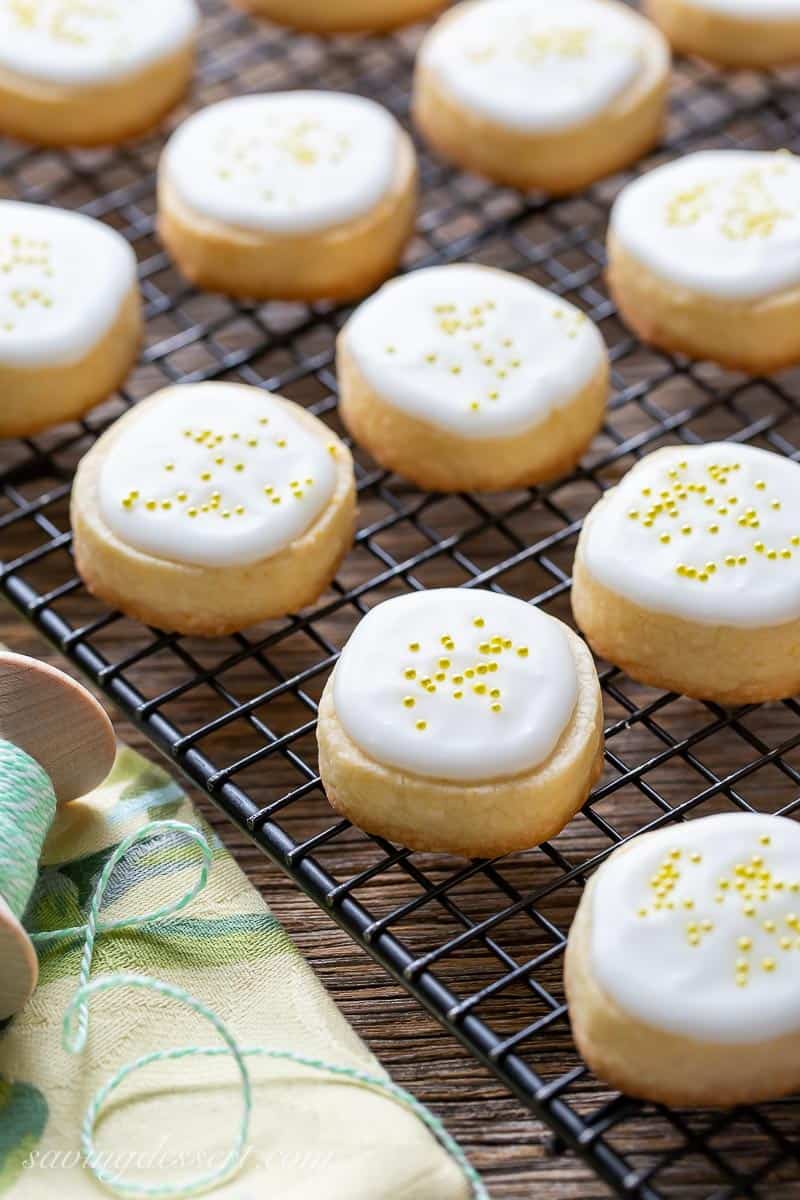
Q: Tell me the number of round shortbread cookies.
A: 12